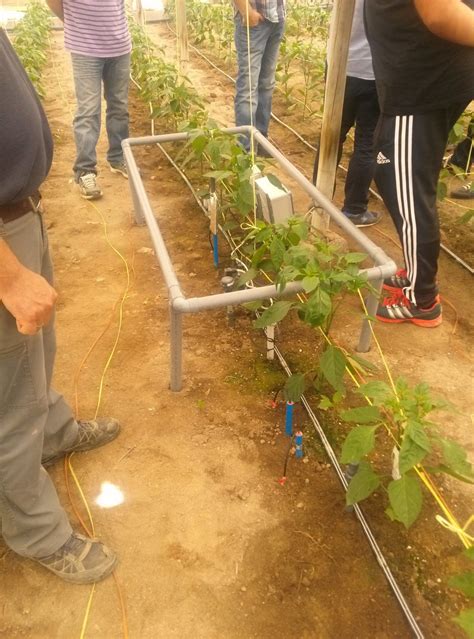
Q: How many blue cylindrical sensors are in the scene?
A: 3